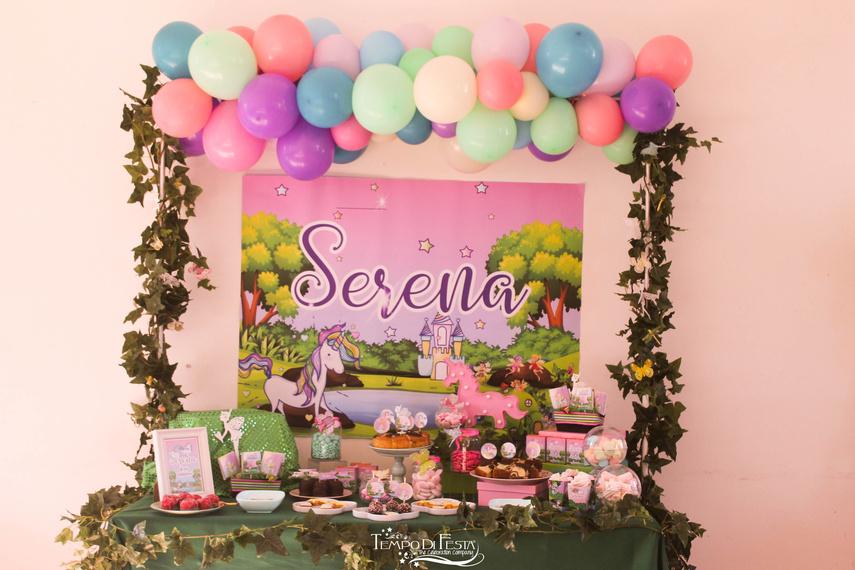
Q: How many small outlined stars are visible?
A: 10